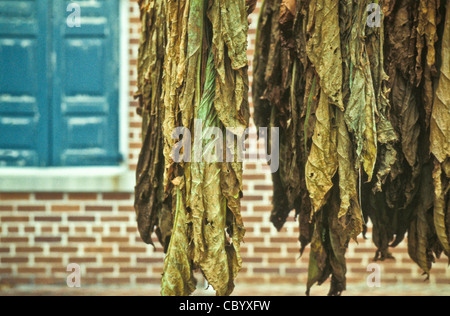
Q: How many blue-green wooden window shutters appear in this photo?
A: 2